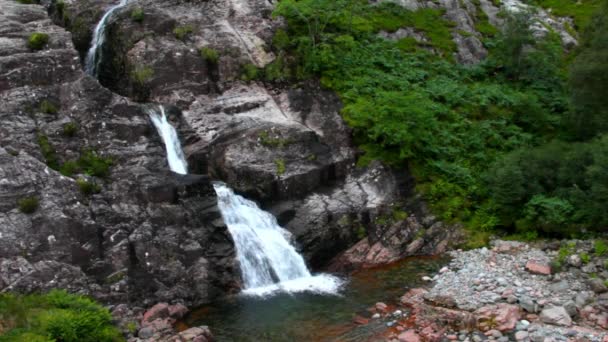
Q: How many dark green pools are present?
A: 1